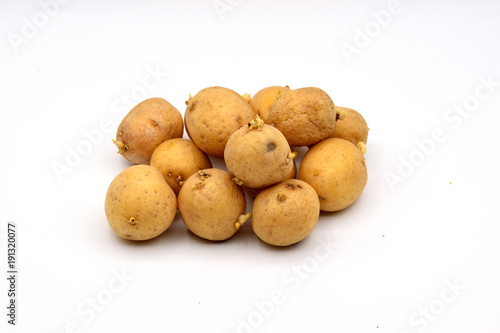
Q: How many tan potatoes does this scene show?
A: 12